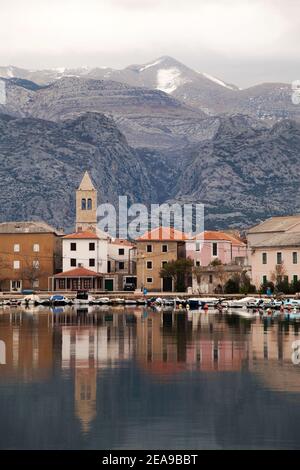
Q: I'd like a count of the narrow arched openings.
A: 2